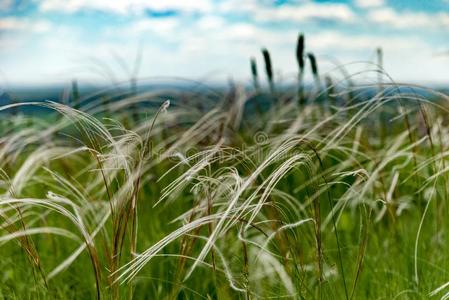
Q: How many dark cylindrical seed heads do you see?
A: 4